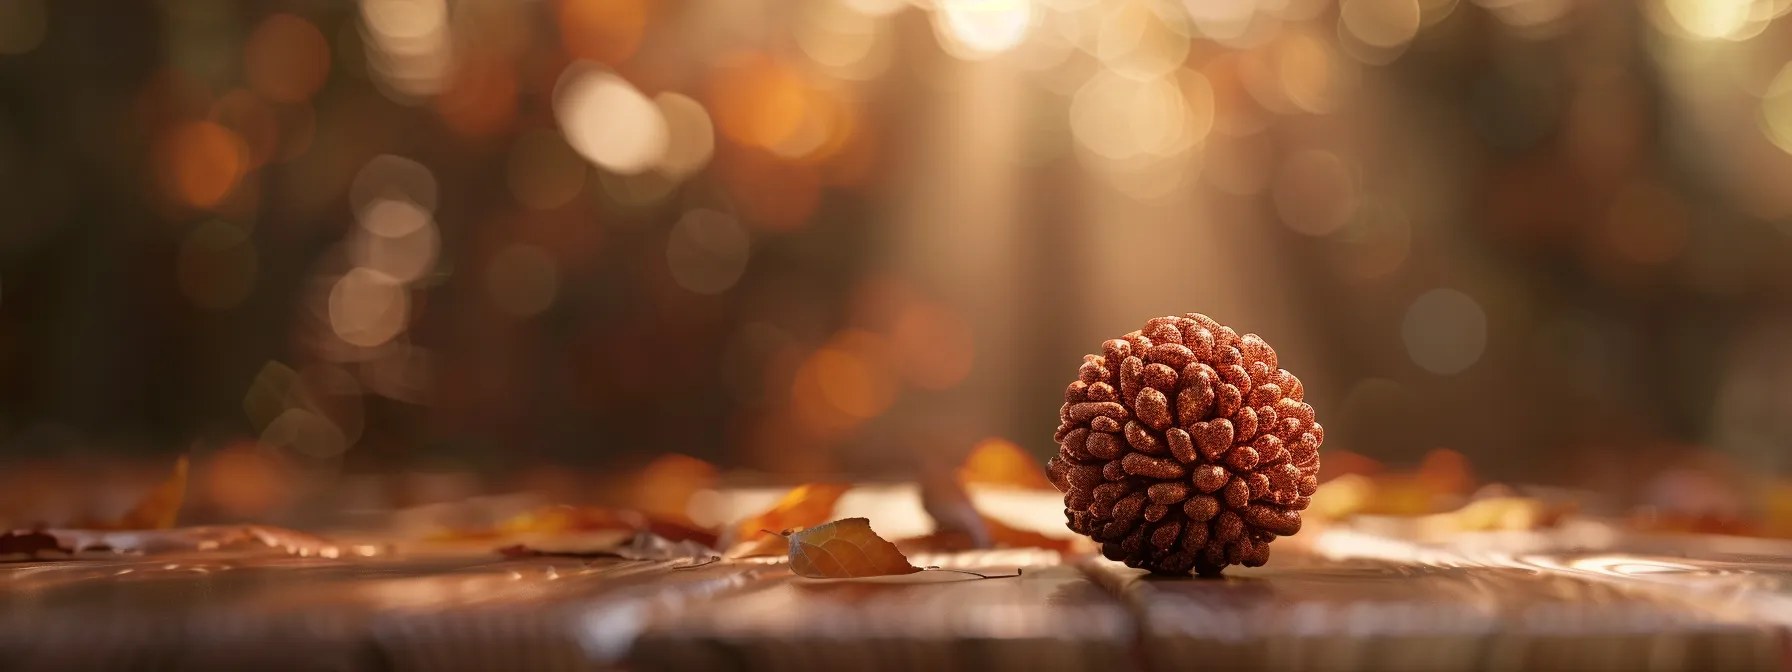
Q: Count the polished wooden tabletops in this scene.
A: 1